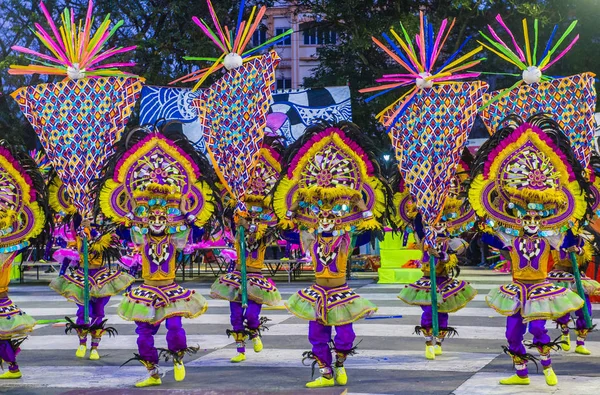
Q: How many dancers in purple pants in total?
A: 8